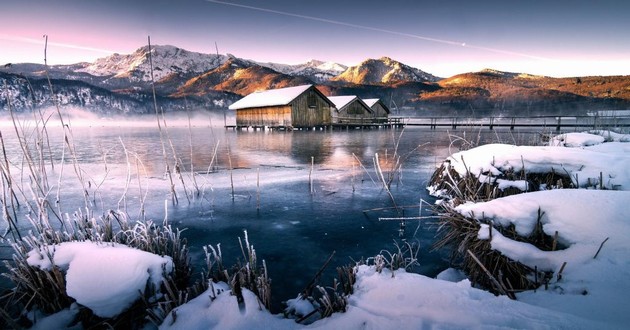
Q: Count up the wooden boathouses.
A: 3